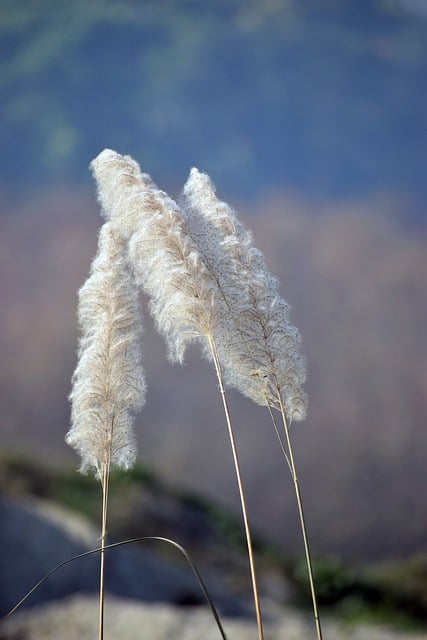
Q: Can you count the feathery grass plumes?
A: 3